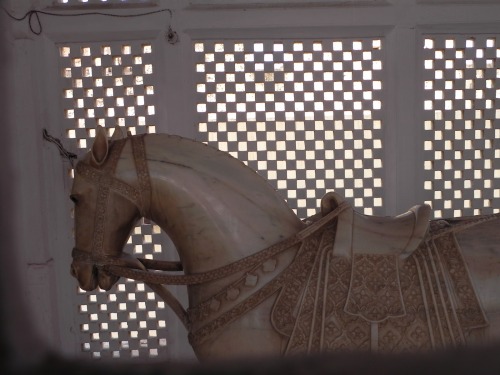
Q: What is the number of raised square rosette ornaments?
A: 4